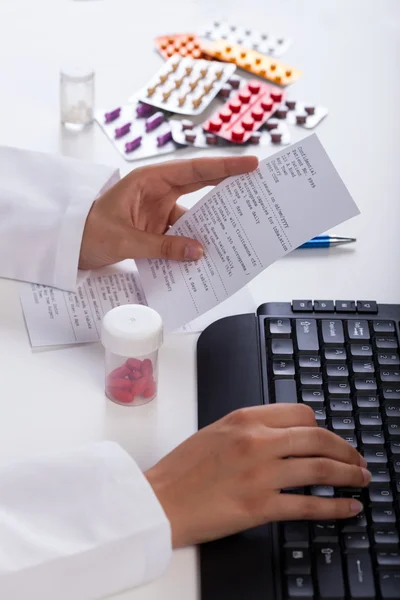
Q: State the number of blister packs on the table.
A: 8